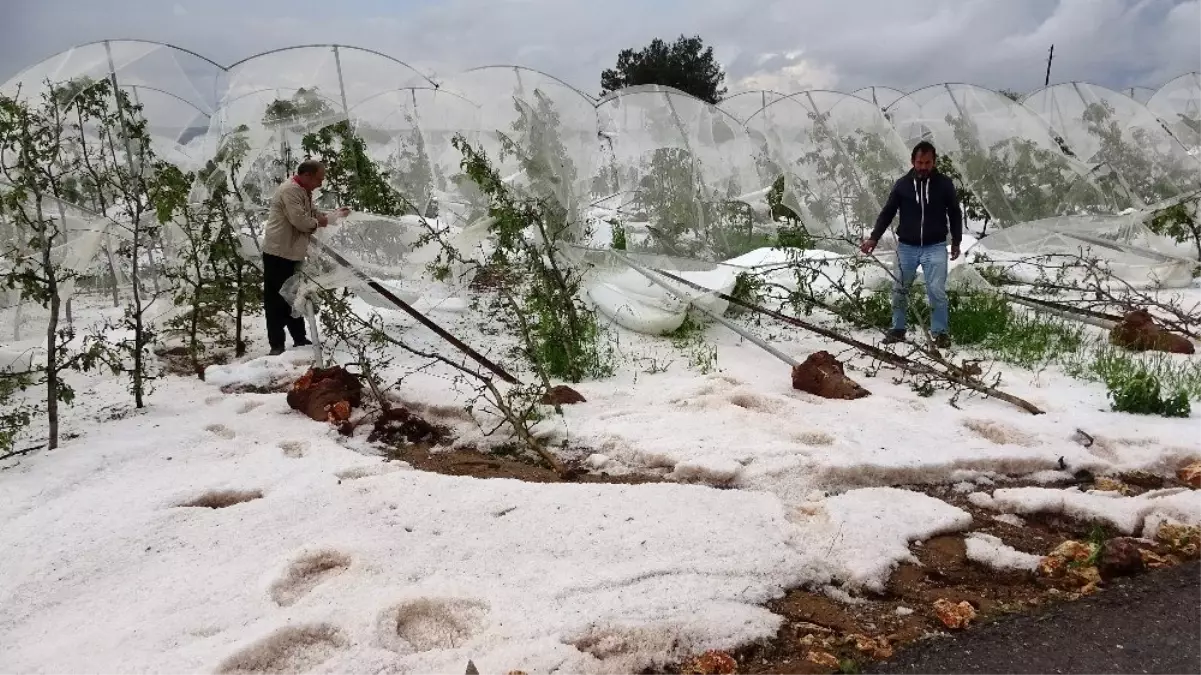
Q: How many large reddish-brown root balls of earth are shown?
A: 3